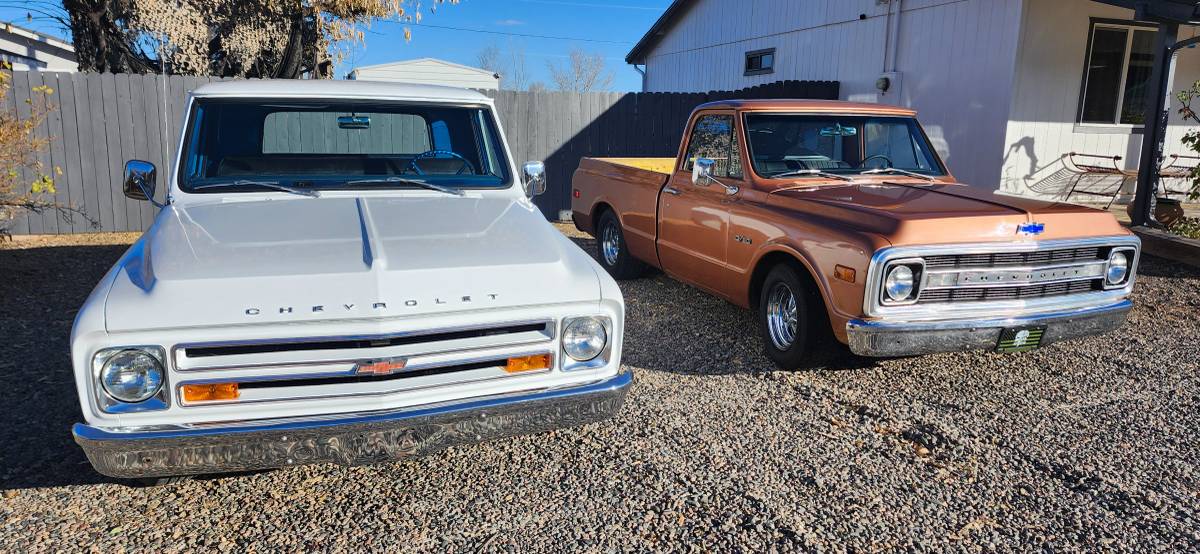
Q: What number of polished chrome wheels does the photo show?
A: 2